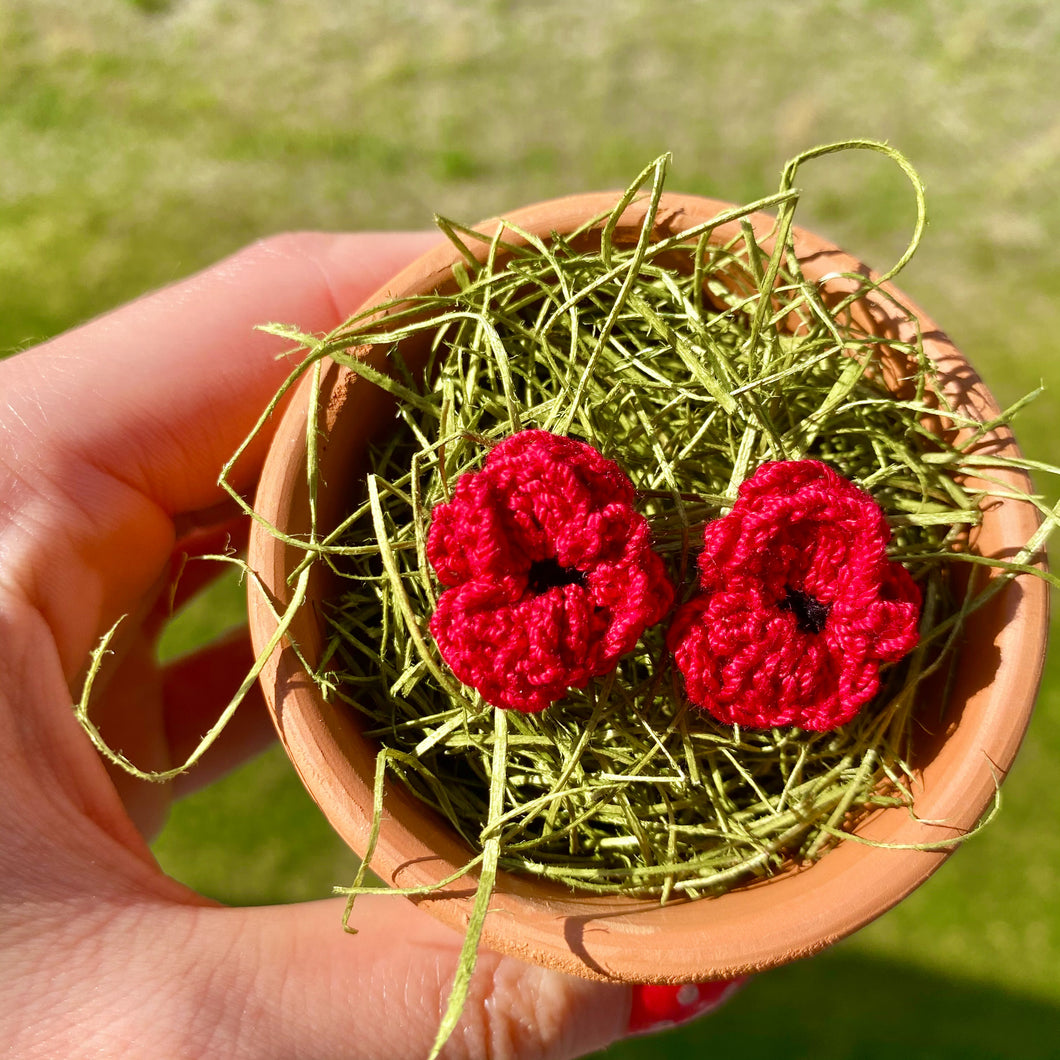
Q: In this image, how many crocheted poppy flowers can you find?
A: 2